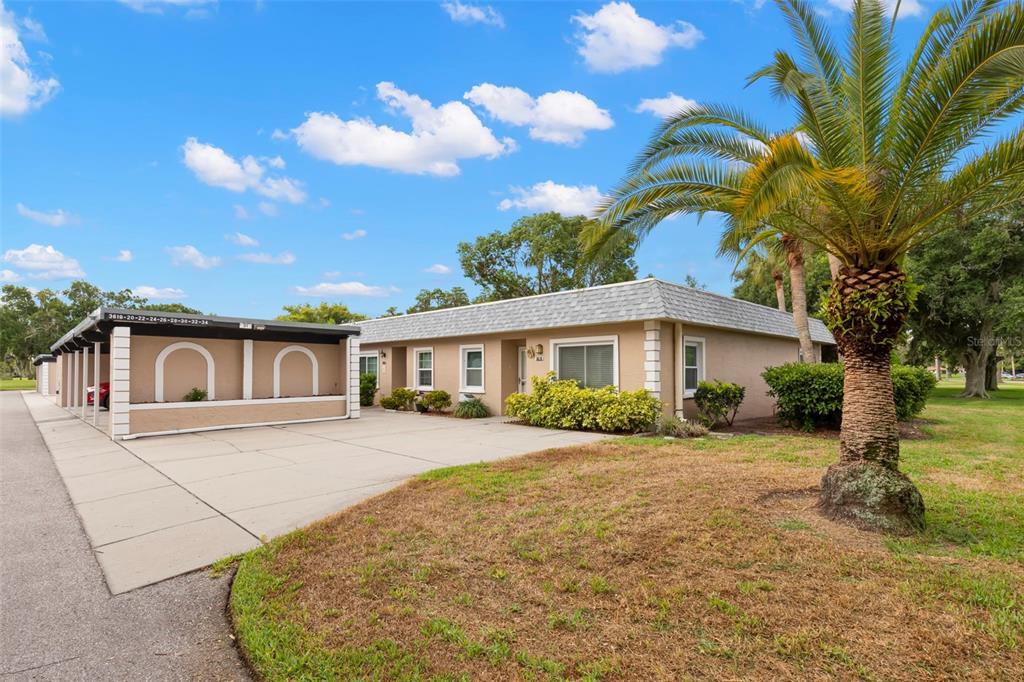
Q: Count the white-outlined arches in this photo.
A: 2